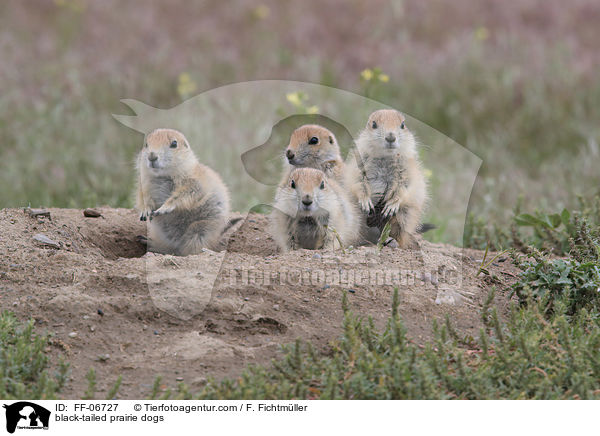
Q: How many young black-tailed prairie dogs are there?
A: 4